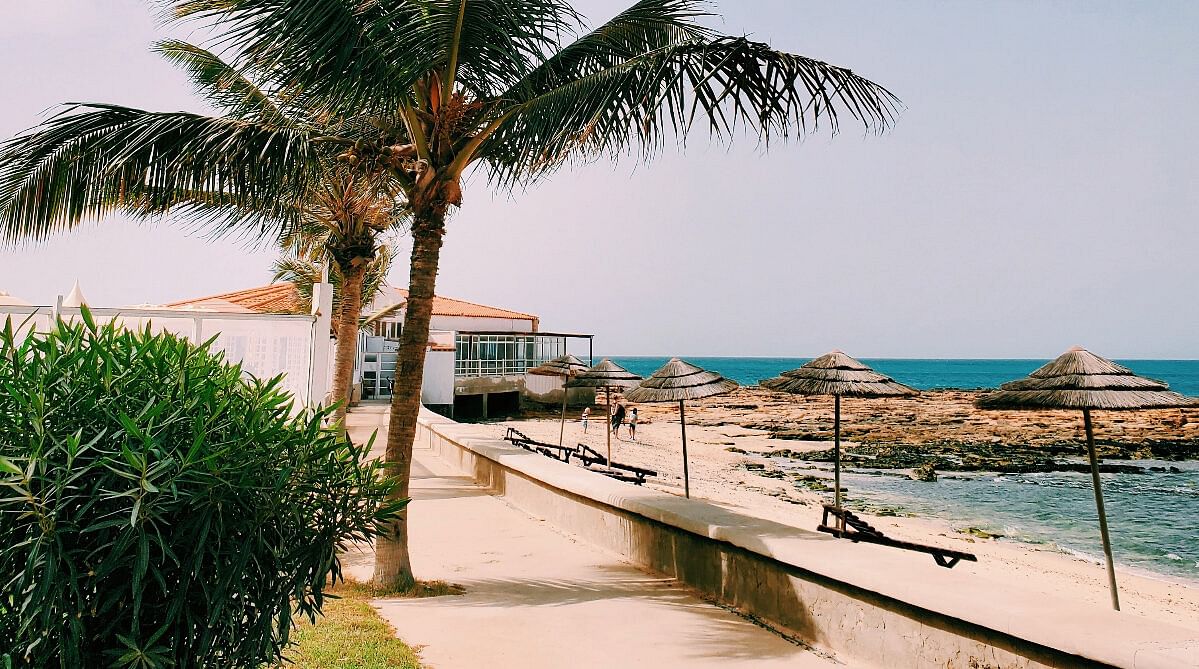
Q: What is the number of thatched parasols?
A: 5